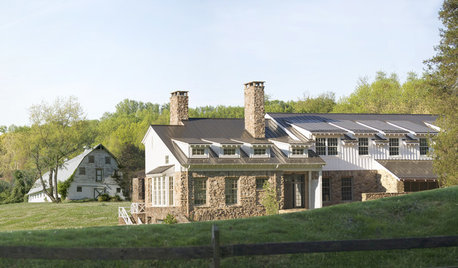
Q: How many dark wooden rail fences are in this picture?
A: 1